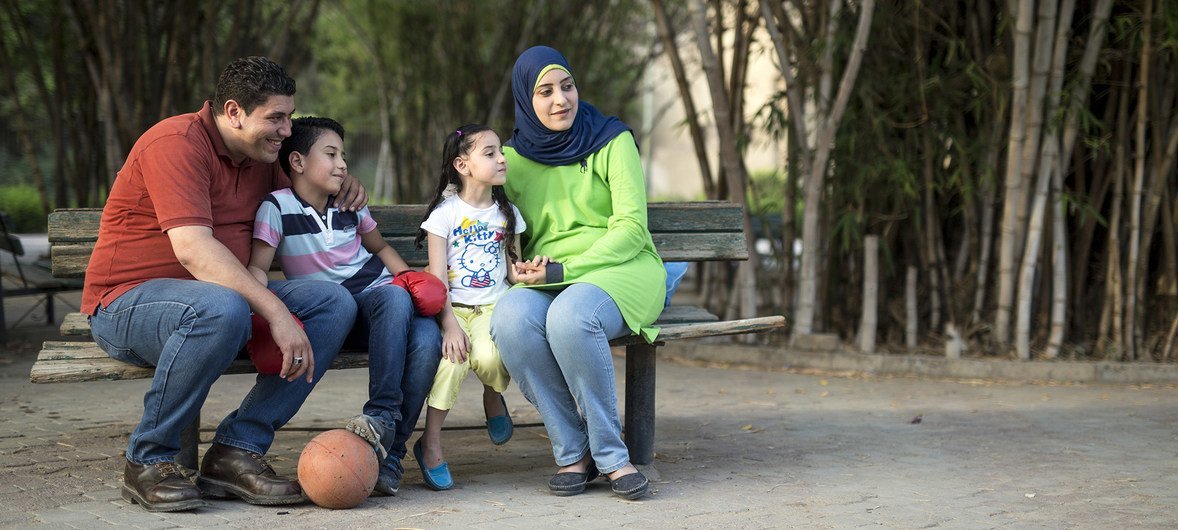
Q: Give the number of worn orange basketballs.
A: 1